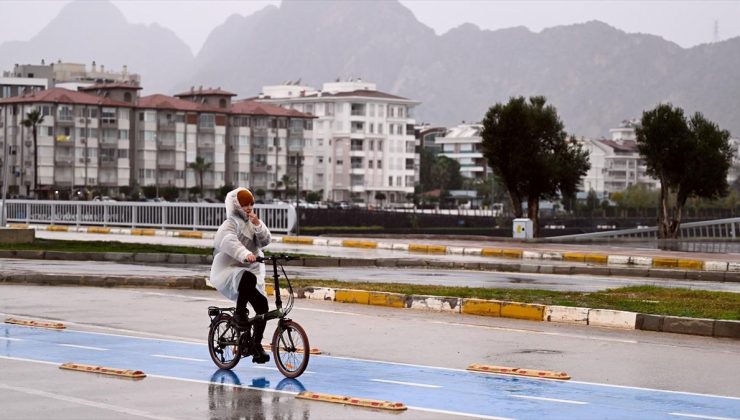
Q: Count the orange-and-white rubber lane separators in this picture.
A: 5